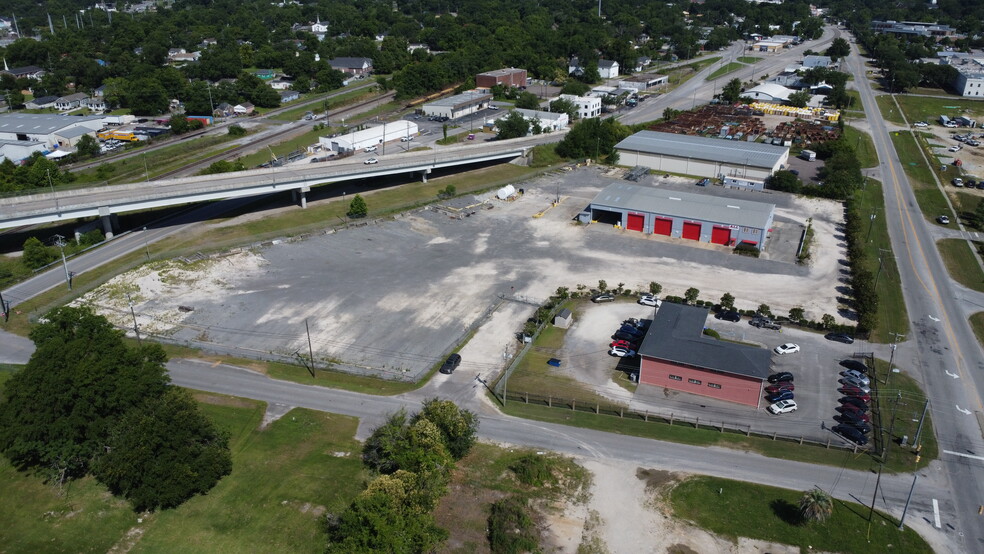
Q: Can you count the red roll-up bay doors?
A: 4